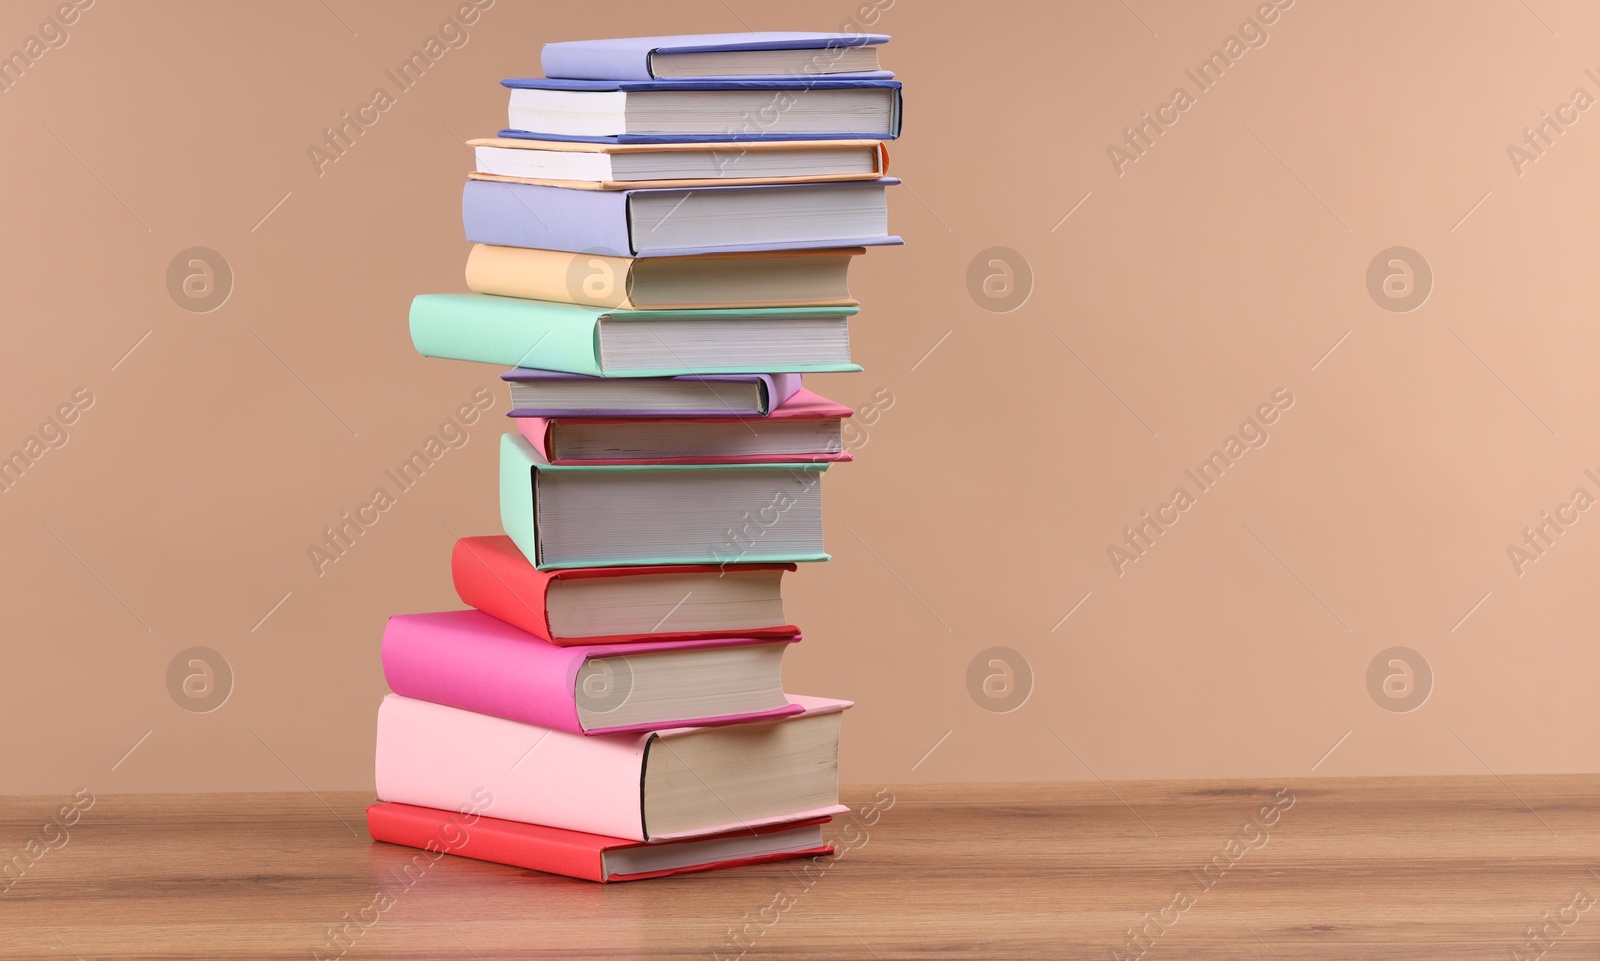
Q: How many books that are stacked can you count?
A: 13